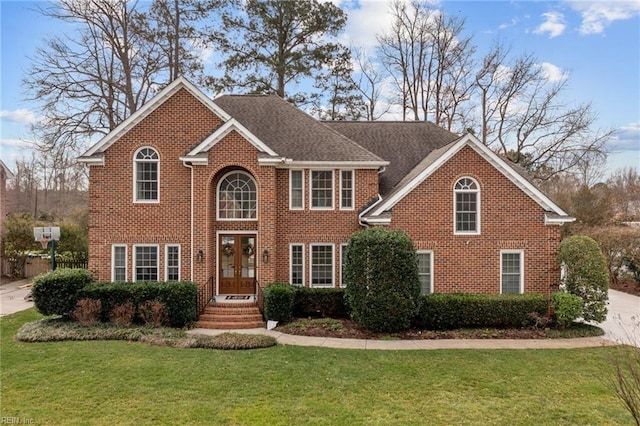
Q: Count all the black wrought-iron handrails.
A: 2